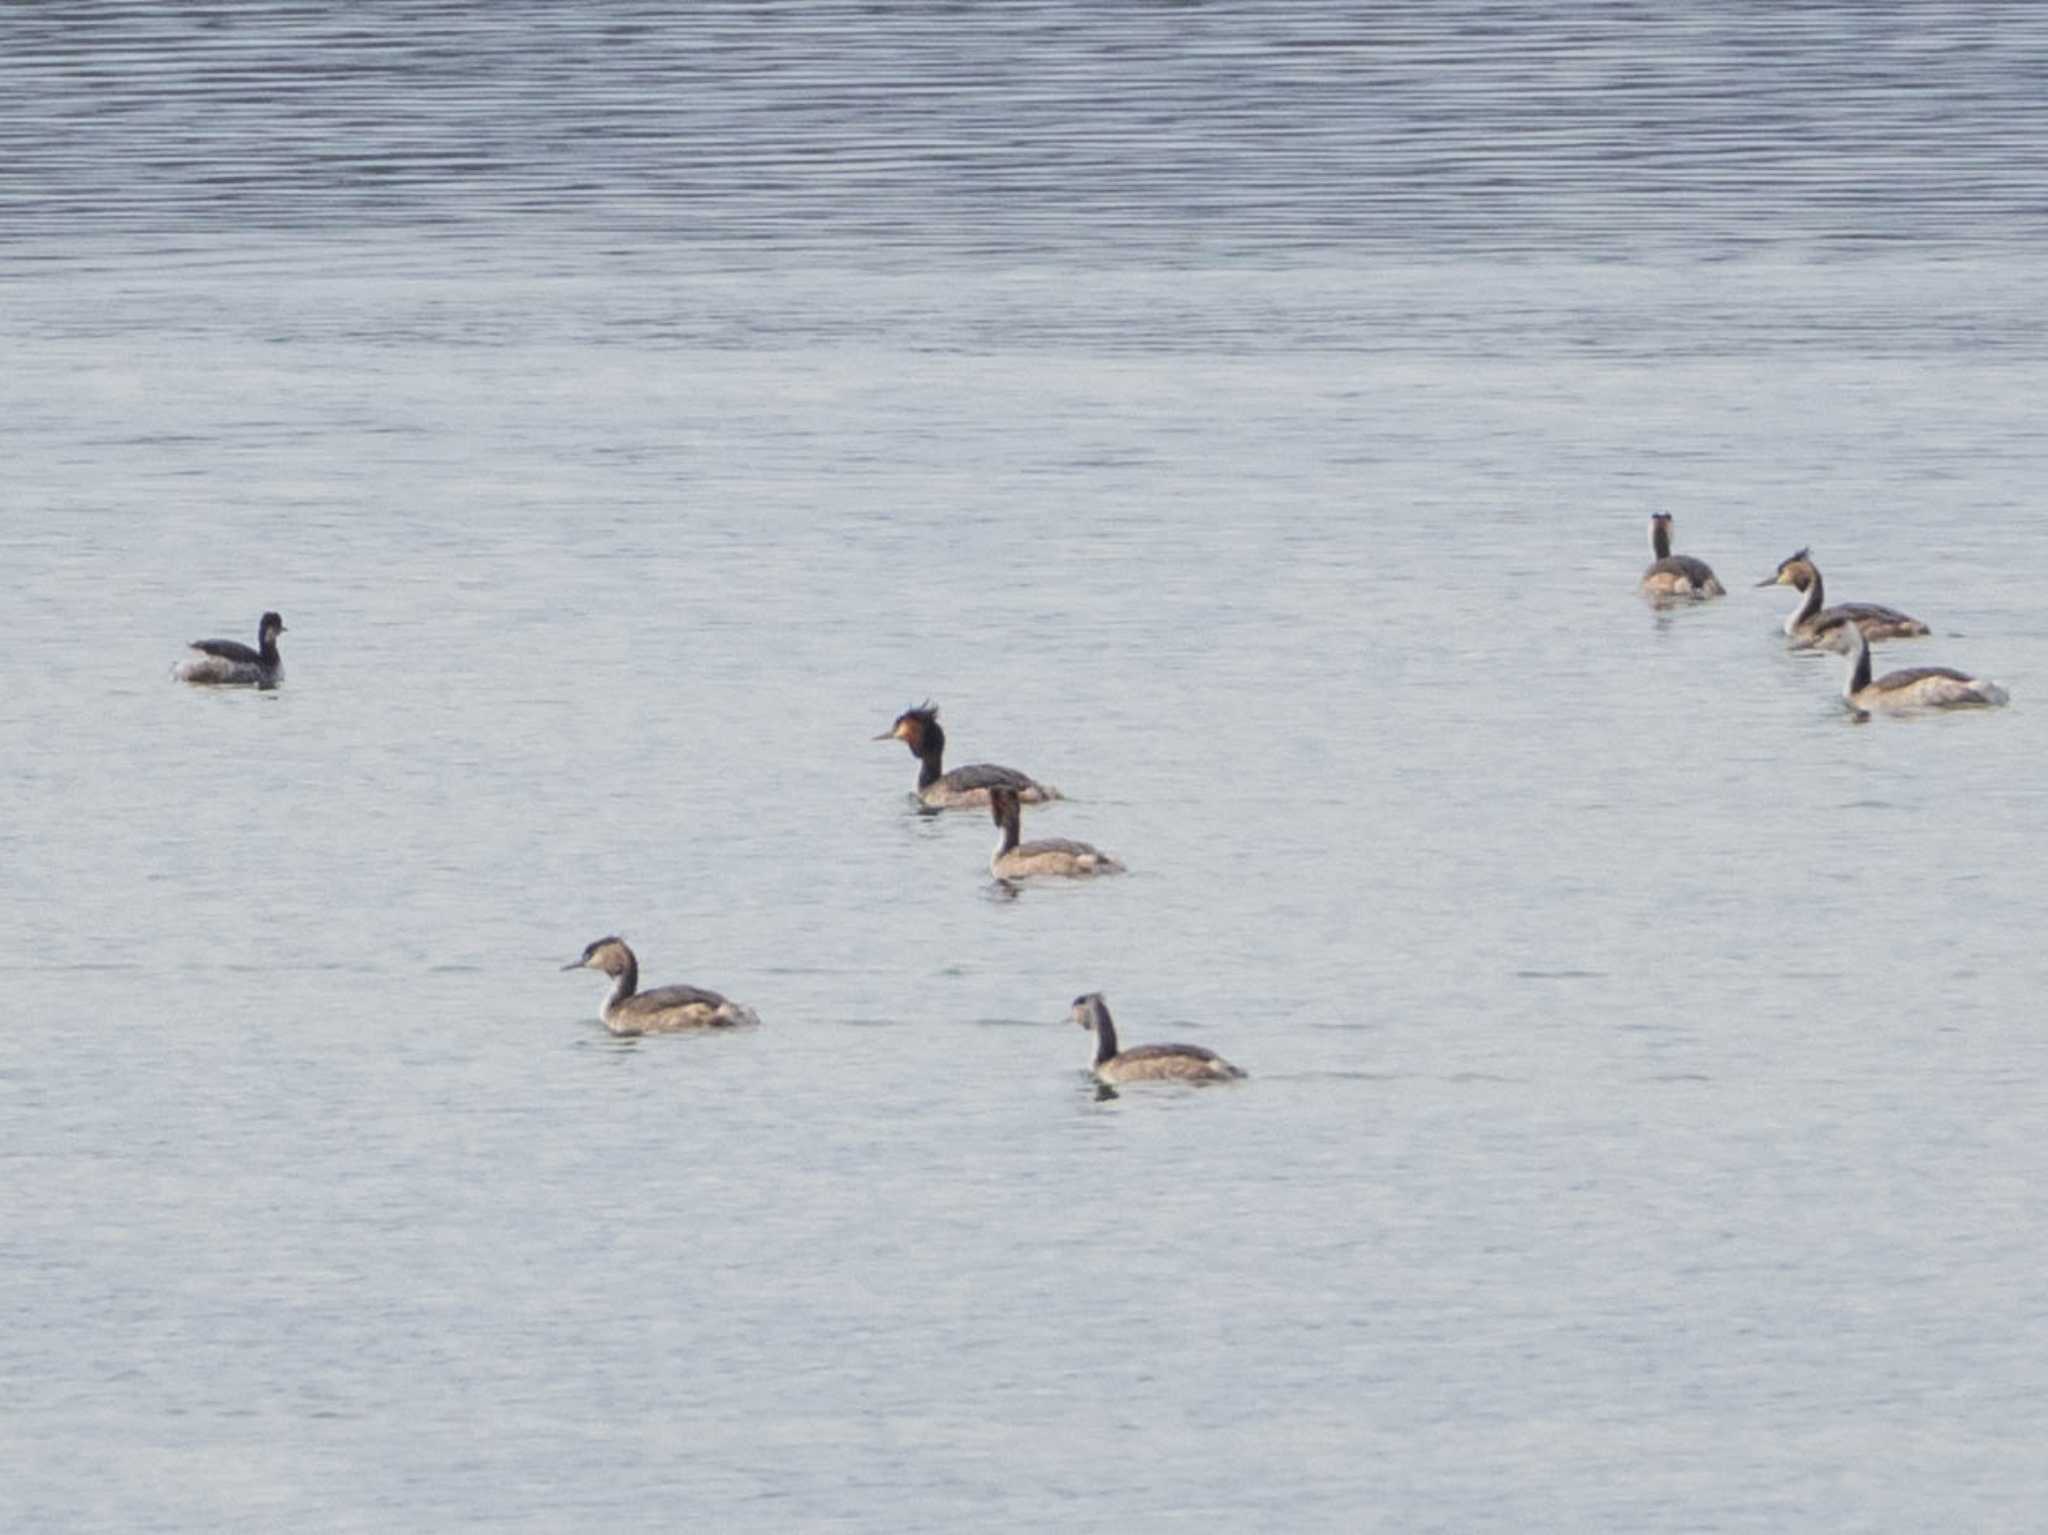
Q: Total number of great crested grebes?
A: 7